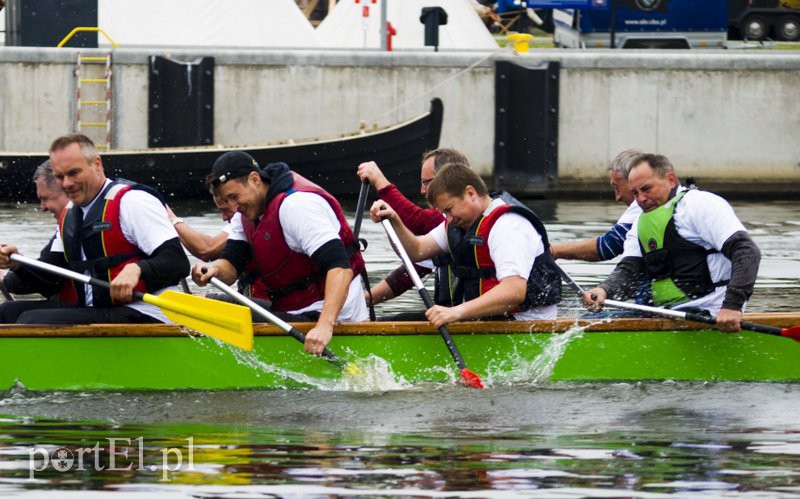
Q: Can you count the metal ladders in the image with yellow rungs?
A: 1